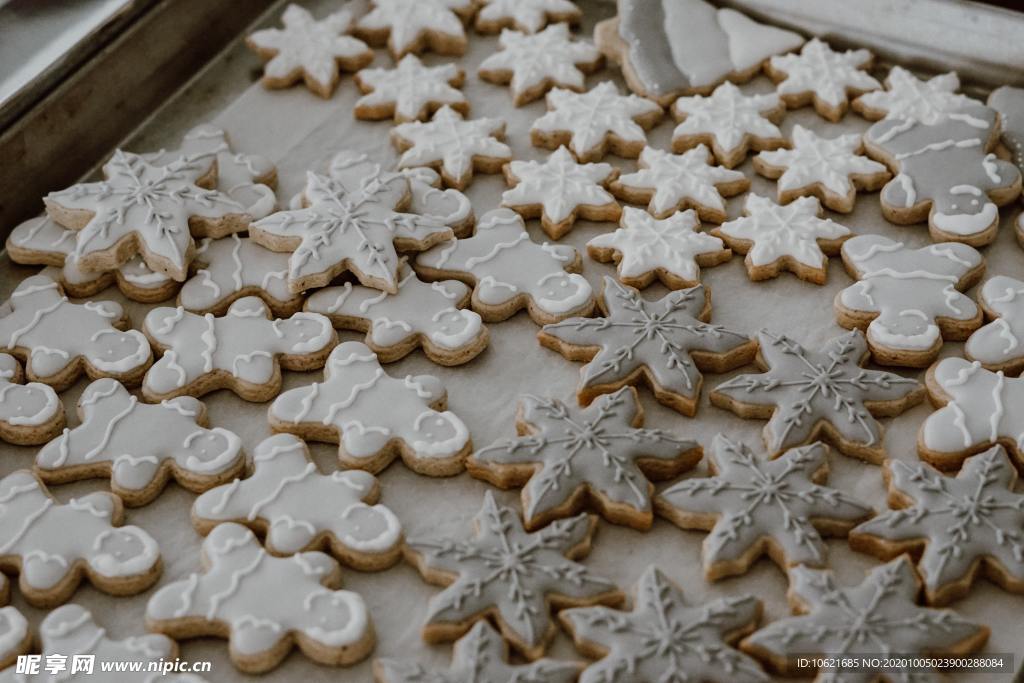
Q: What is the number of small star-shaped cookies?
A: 15